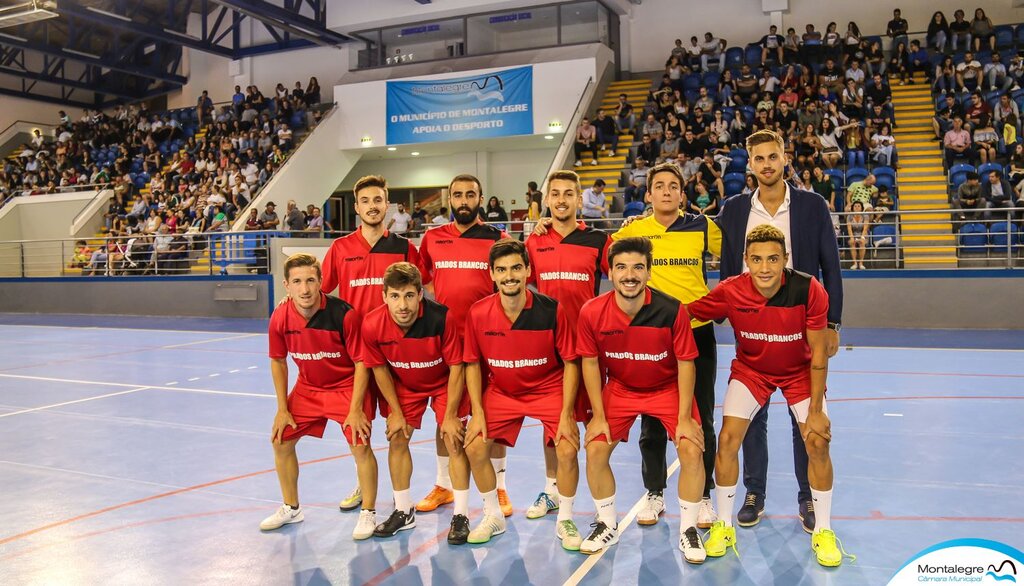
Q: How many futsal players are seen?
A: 9